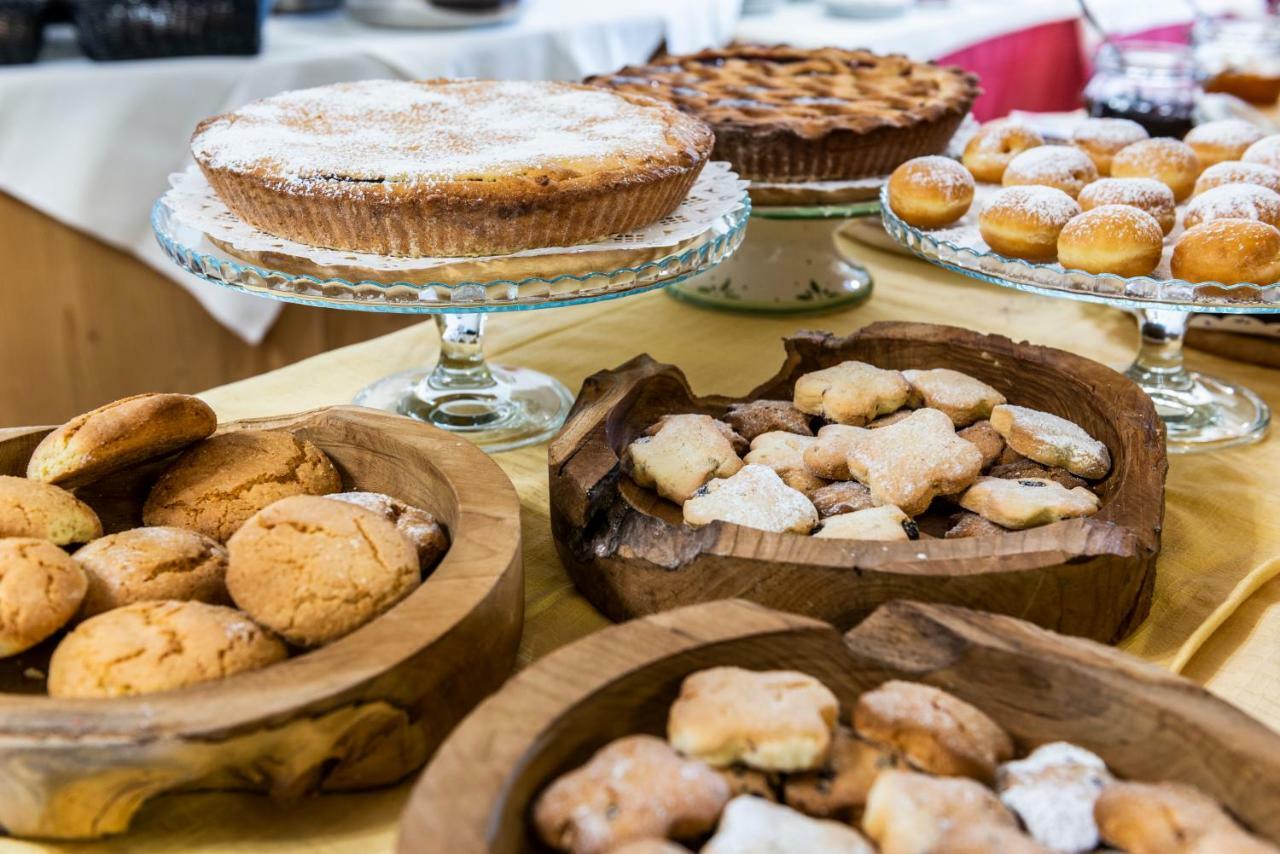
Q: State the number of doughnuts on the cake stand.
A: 13